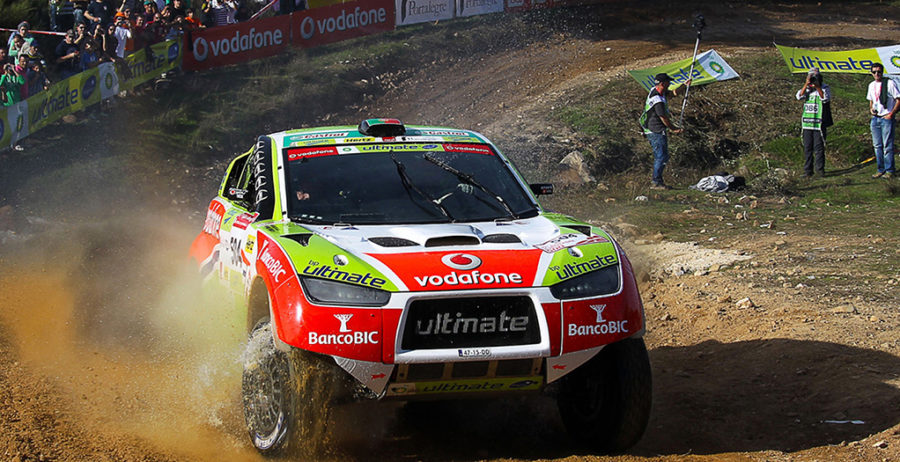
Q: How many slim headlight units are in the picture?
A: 2